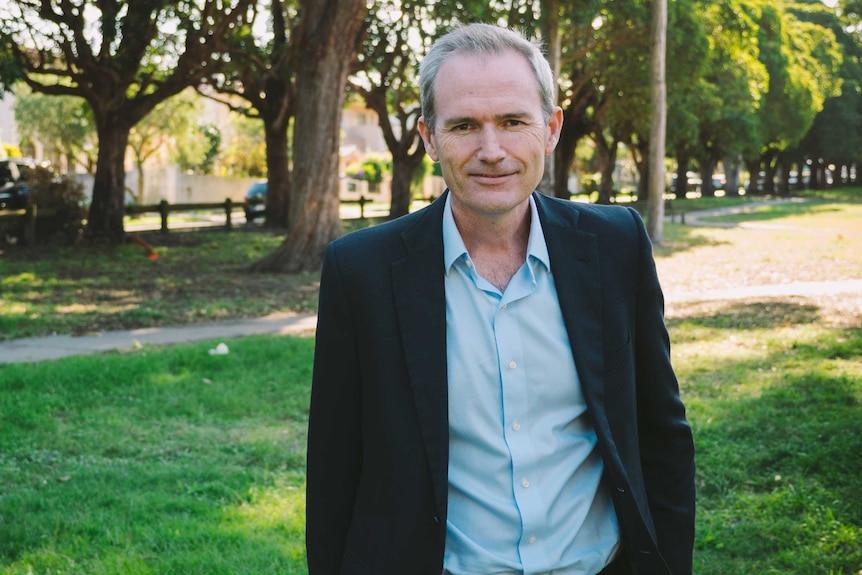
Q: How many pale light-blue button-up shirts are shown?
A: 1